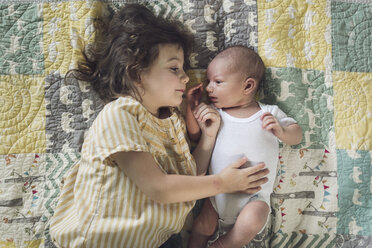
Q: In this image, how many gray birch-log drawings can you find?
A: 6